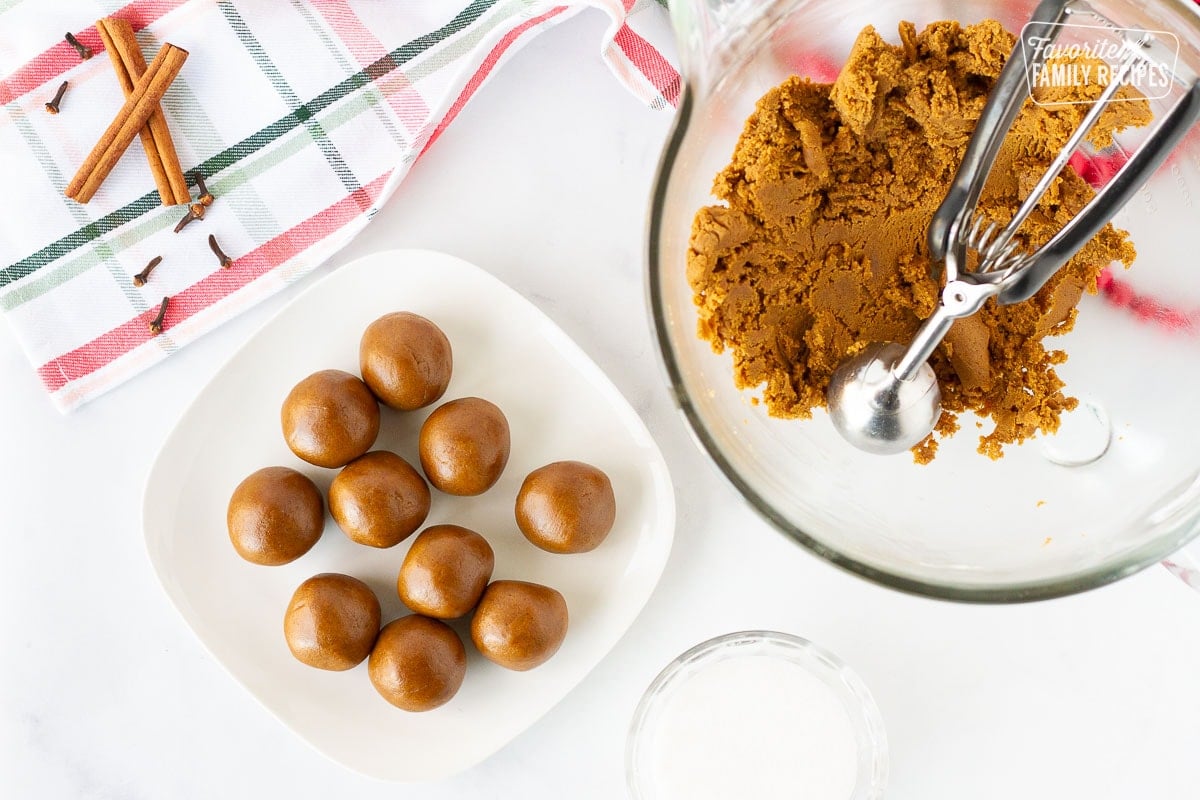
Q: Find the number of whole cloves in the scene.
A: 7